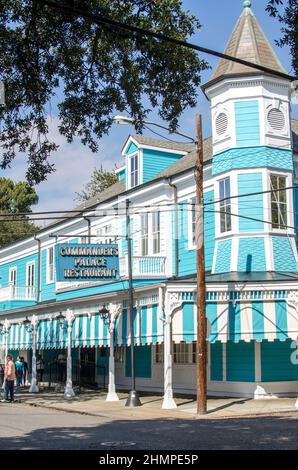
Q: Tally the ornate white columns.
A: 5